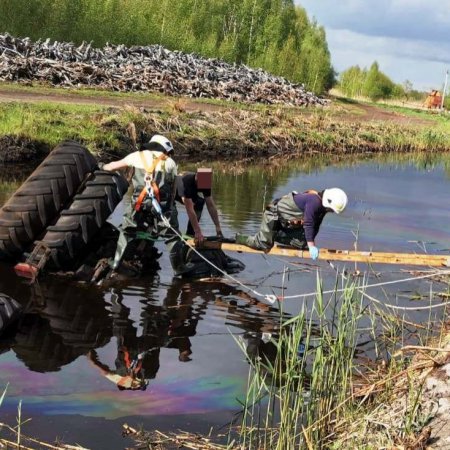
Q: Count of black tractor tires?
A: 3